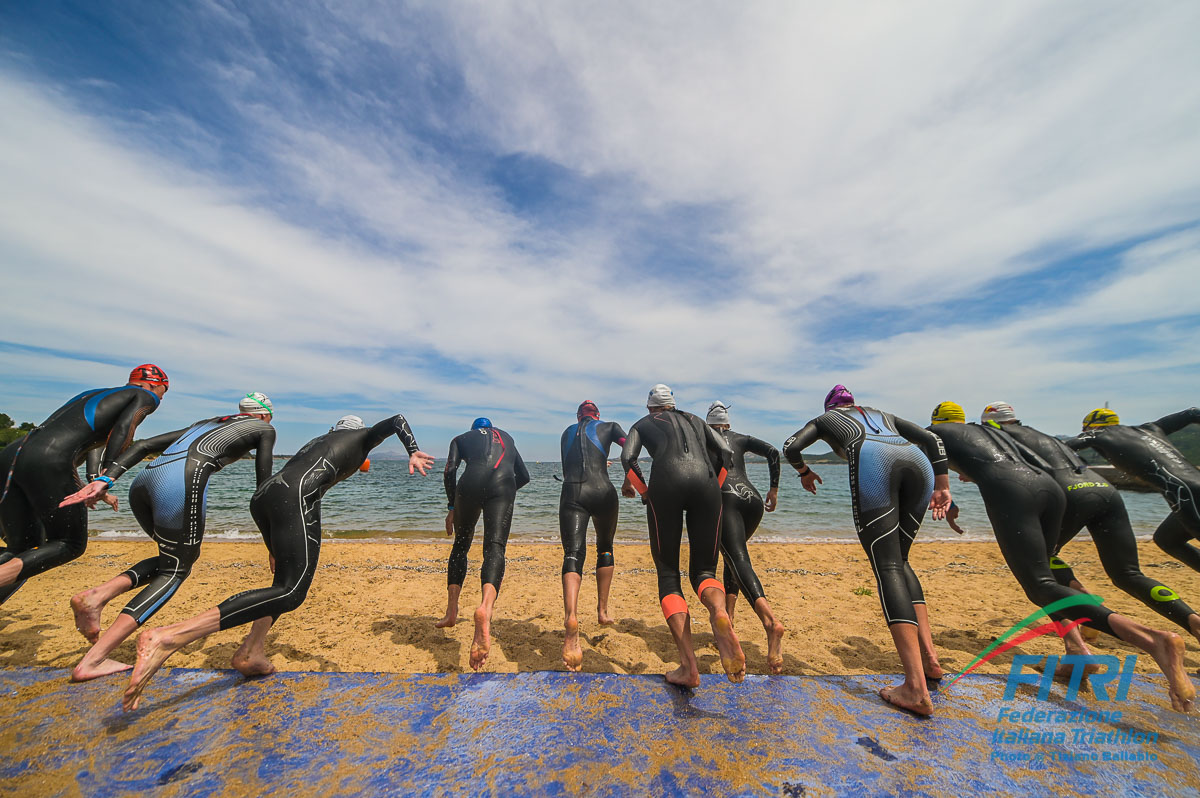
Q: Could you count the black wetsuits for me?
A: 11